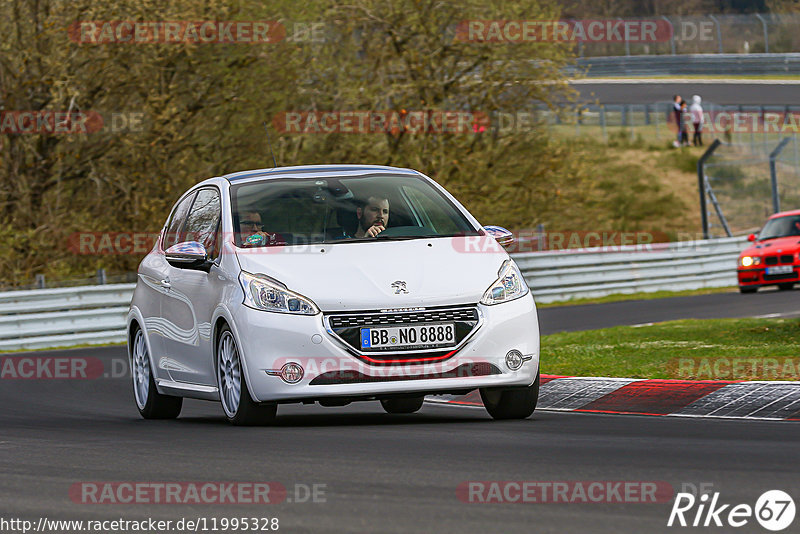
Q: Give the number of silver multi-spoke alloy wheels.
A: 2